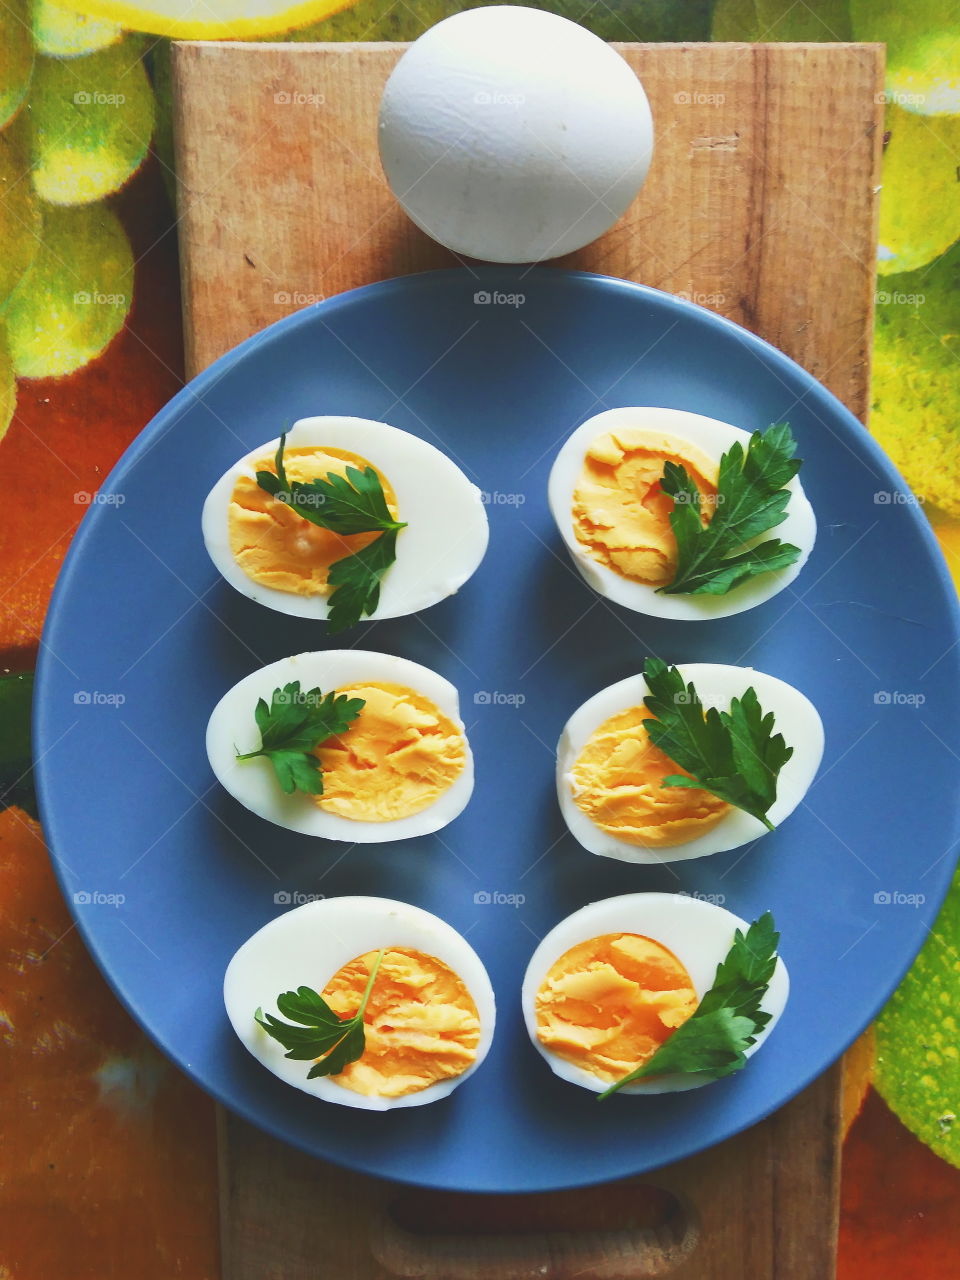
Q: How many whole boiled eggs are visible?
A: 1